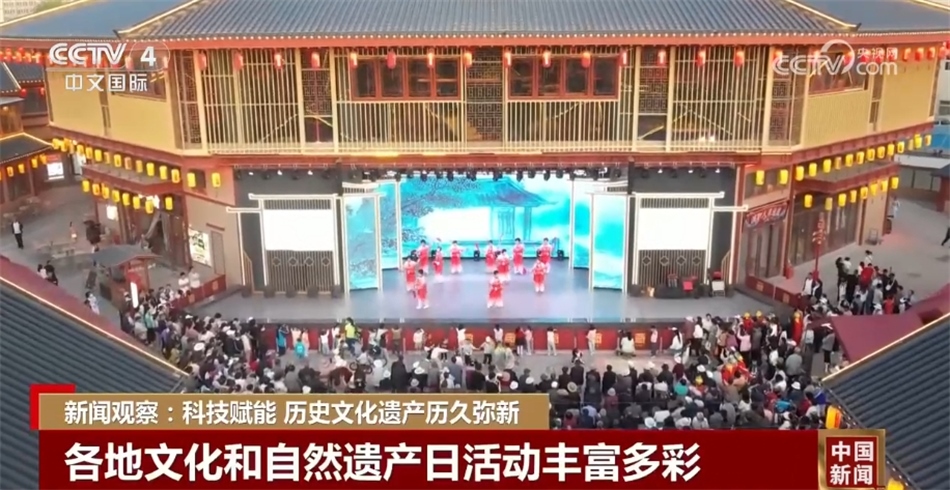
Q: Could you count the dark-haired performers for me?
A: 11